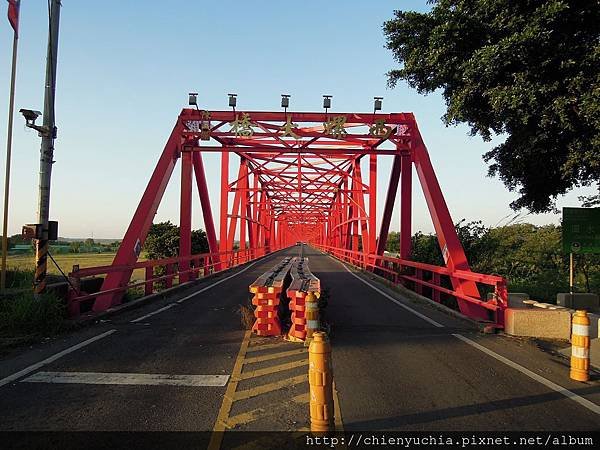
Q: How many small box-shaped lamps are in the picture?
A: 5